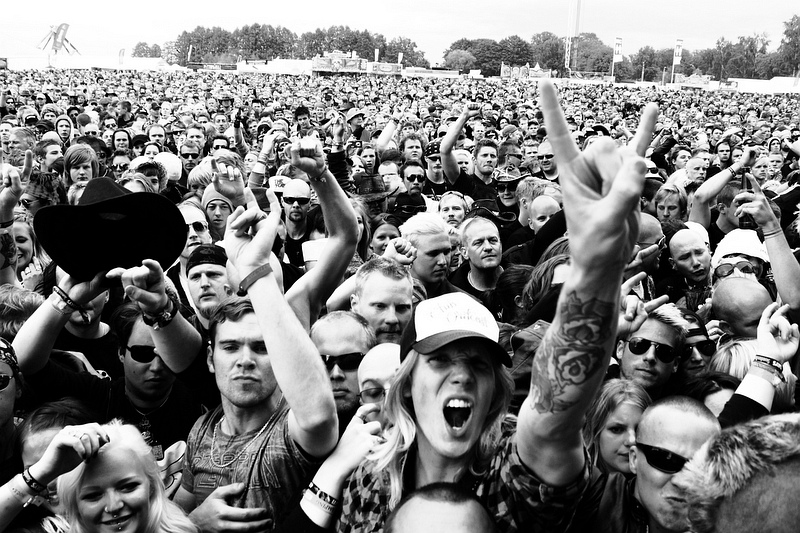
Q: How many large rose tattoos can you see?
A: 2